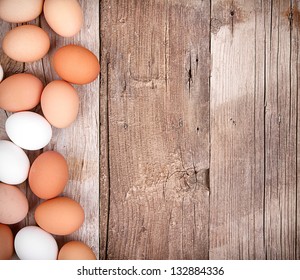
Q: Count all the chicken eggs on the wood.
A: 15